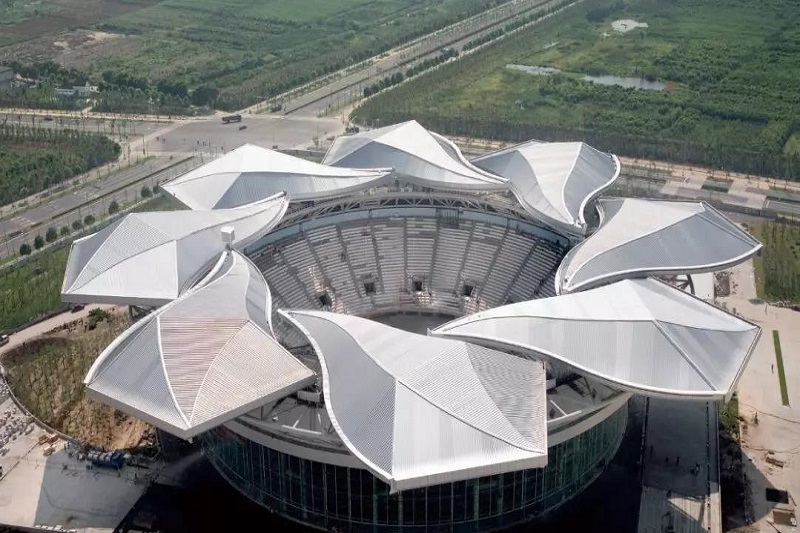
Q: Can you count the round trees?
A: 9